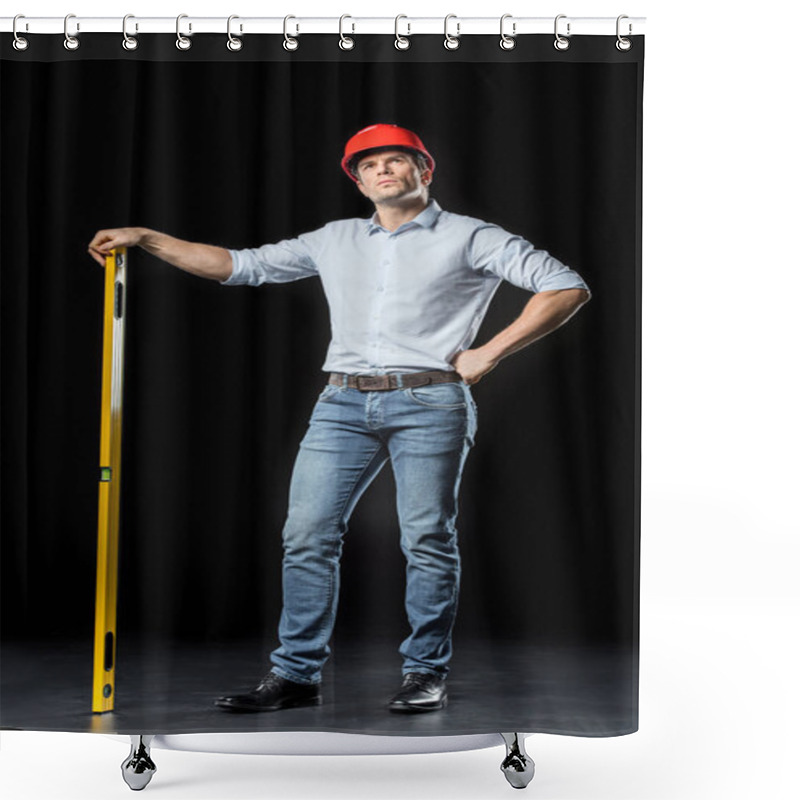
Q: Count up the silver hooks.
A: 12